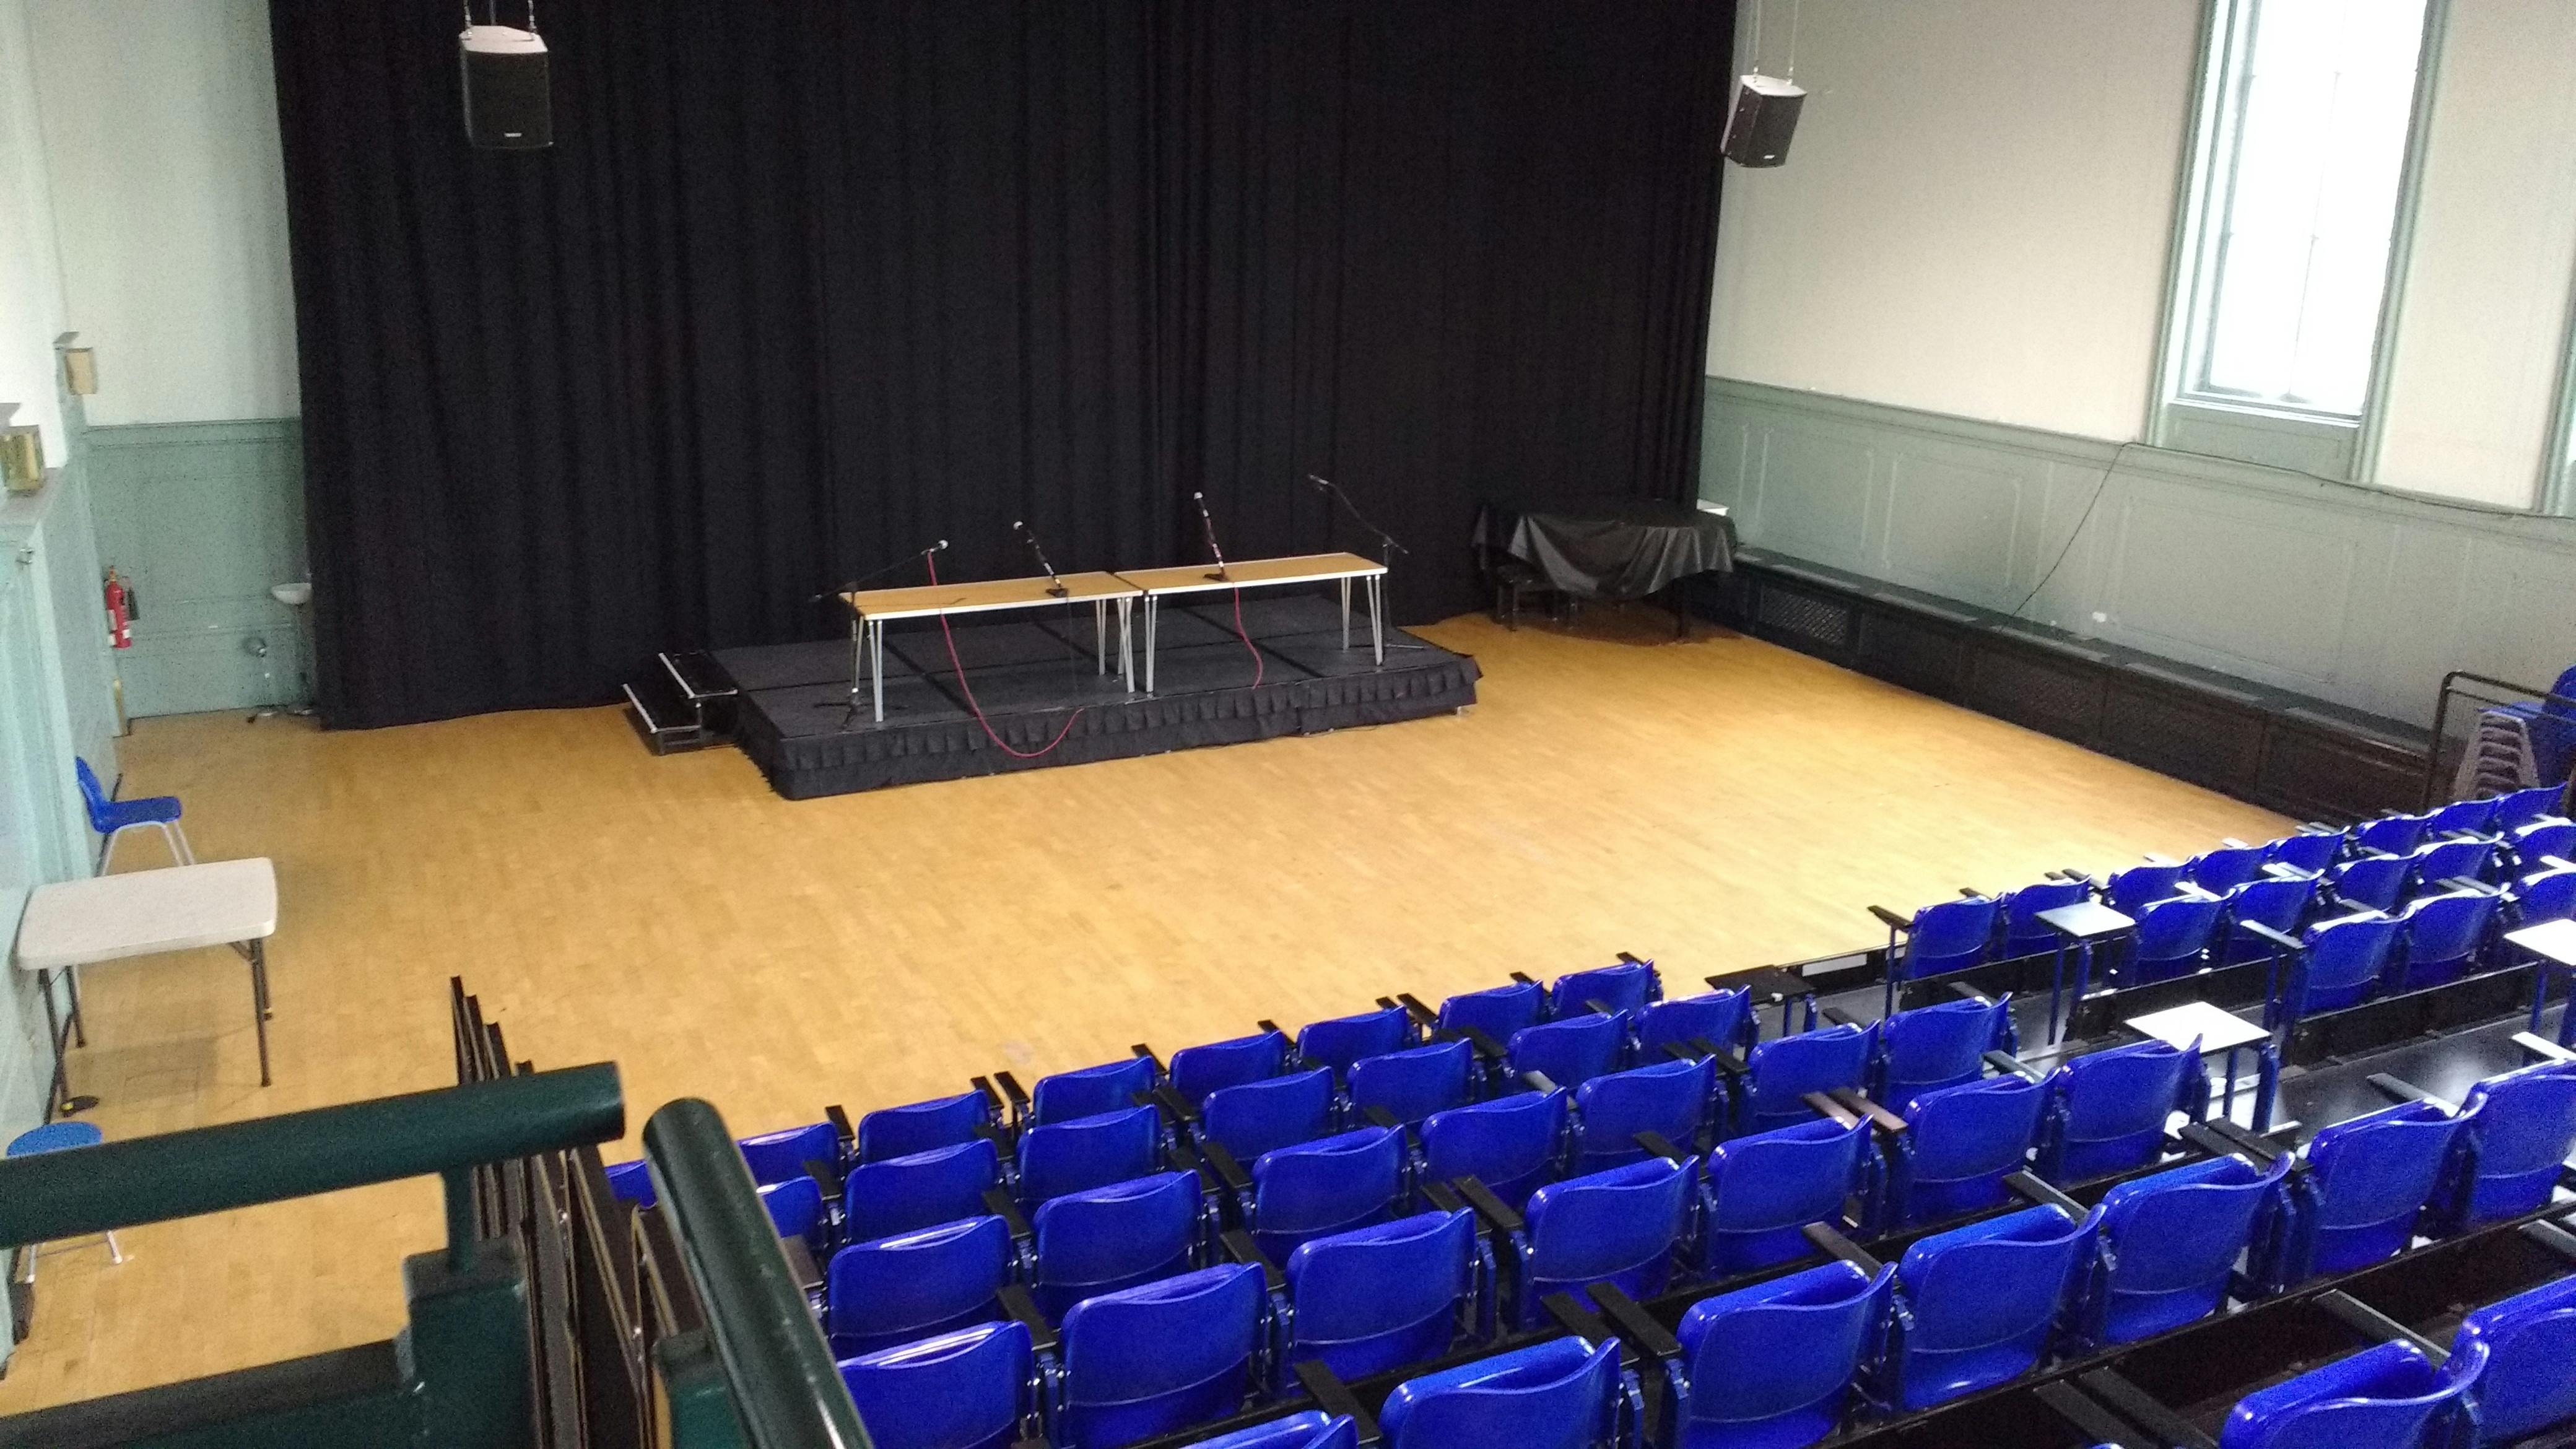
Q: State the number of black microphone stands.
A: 4